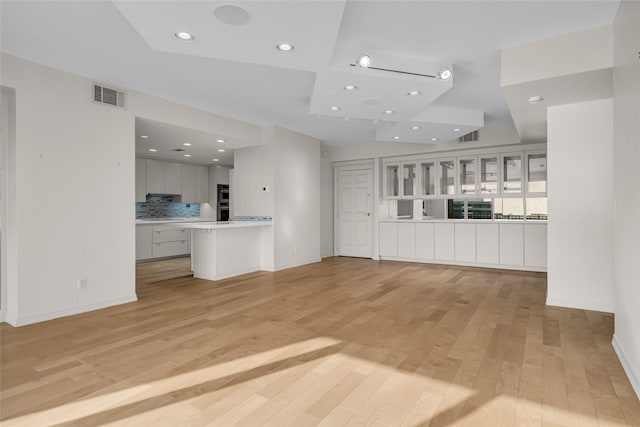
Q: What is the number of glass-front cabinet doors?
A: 8